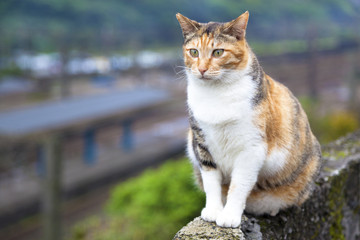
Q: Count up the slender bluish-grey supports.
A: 3